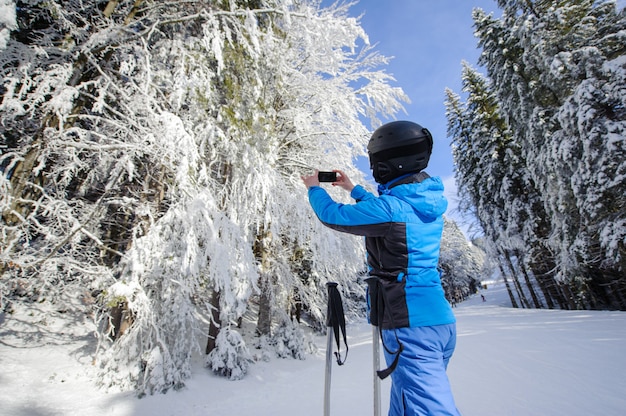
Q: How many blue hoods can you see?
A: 1